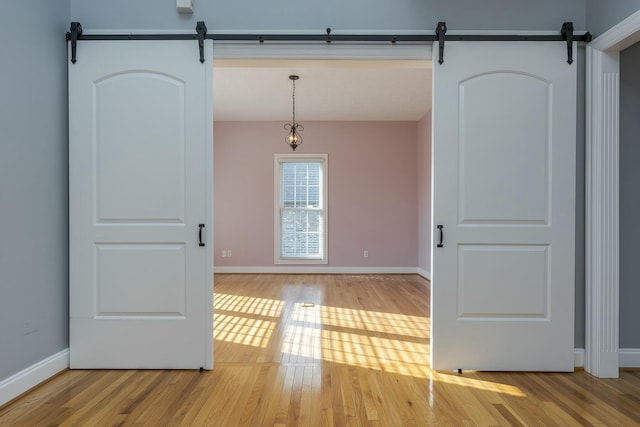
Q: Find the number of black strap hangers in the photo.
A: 4